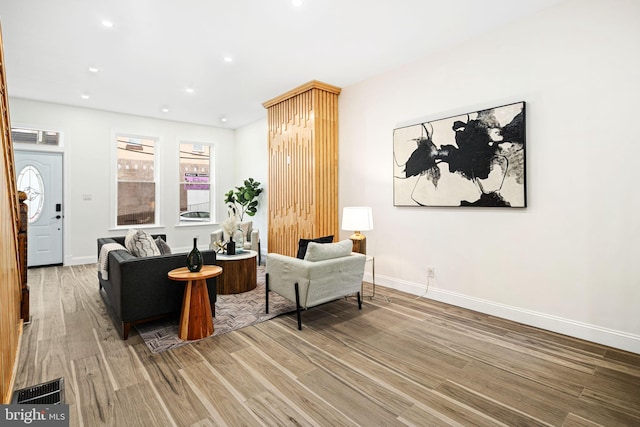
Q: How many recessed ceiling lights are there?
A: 8